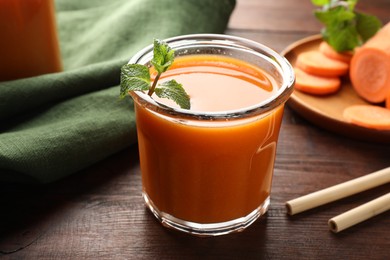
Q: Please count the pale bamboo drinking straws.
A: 2